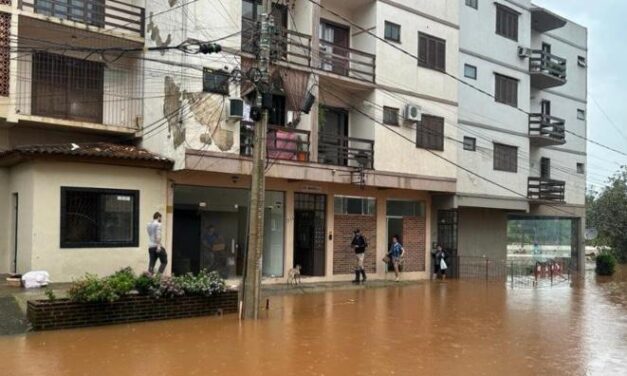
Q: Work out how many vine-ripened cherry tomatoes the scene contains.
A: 0